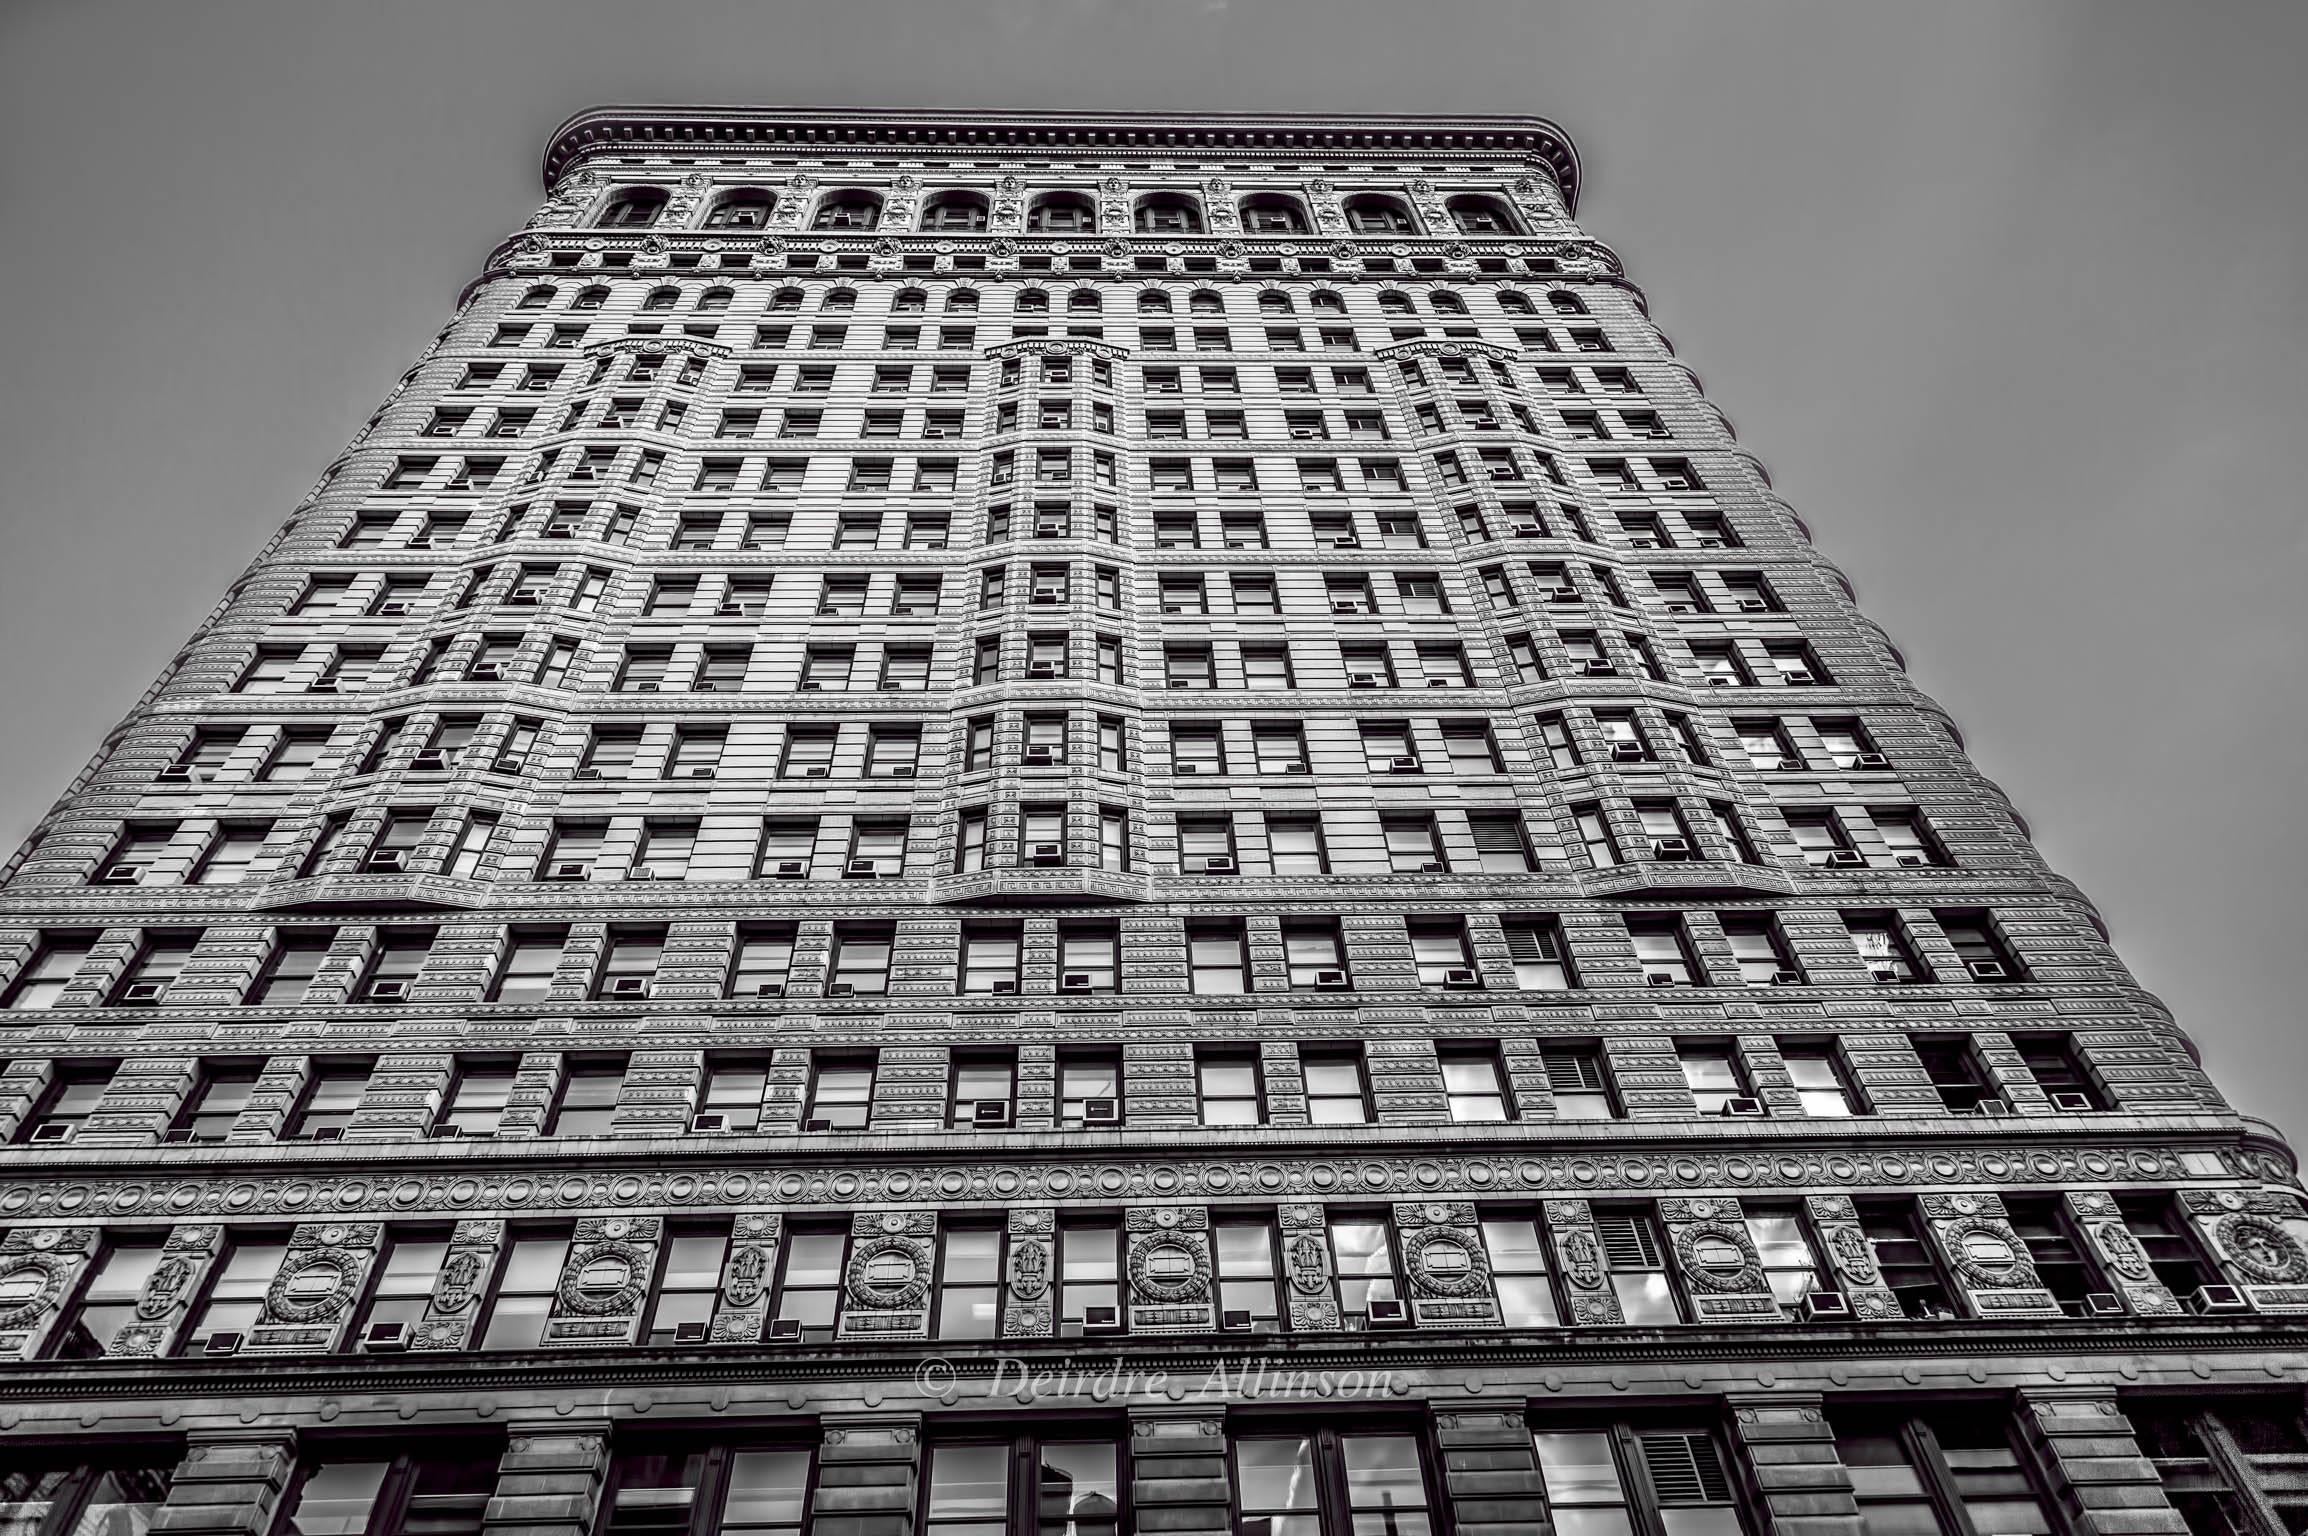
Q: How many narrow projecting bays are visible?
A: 3